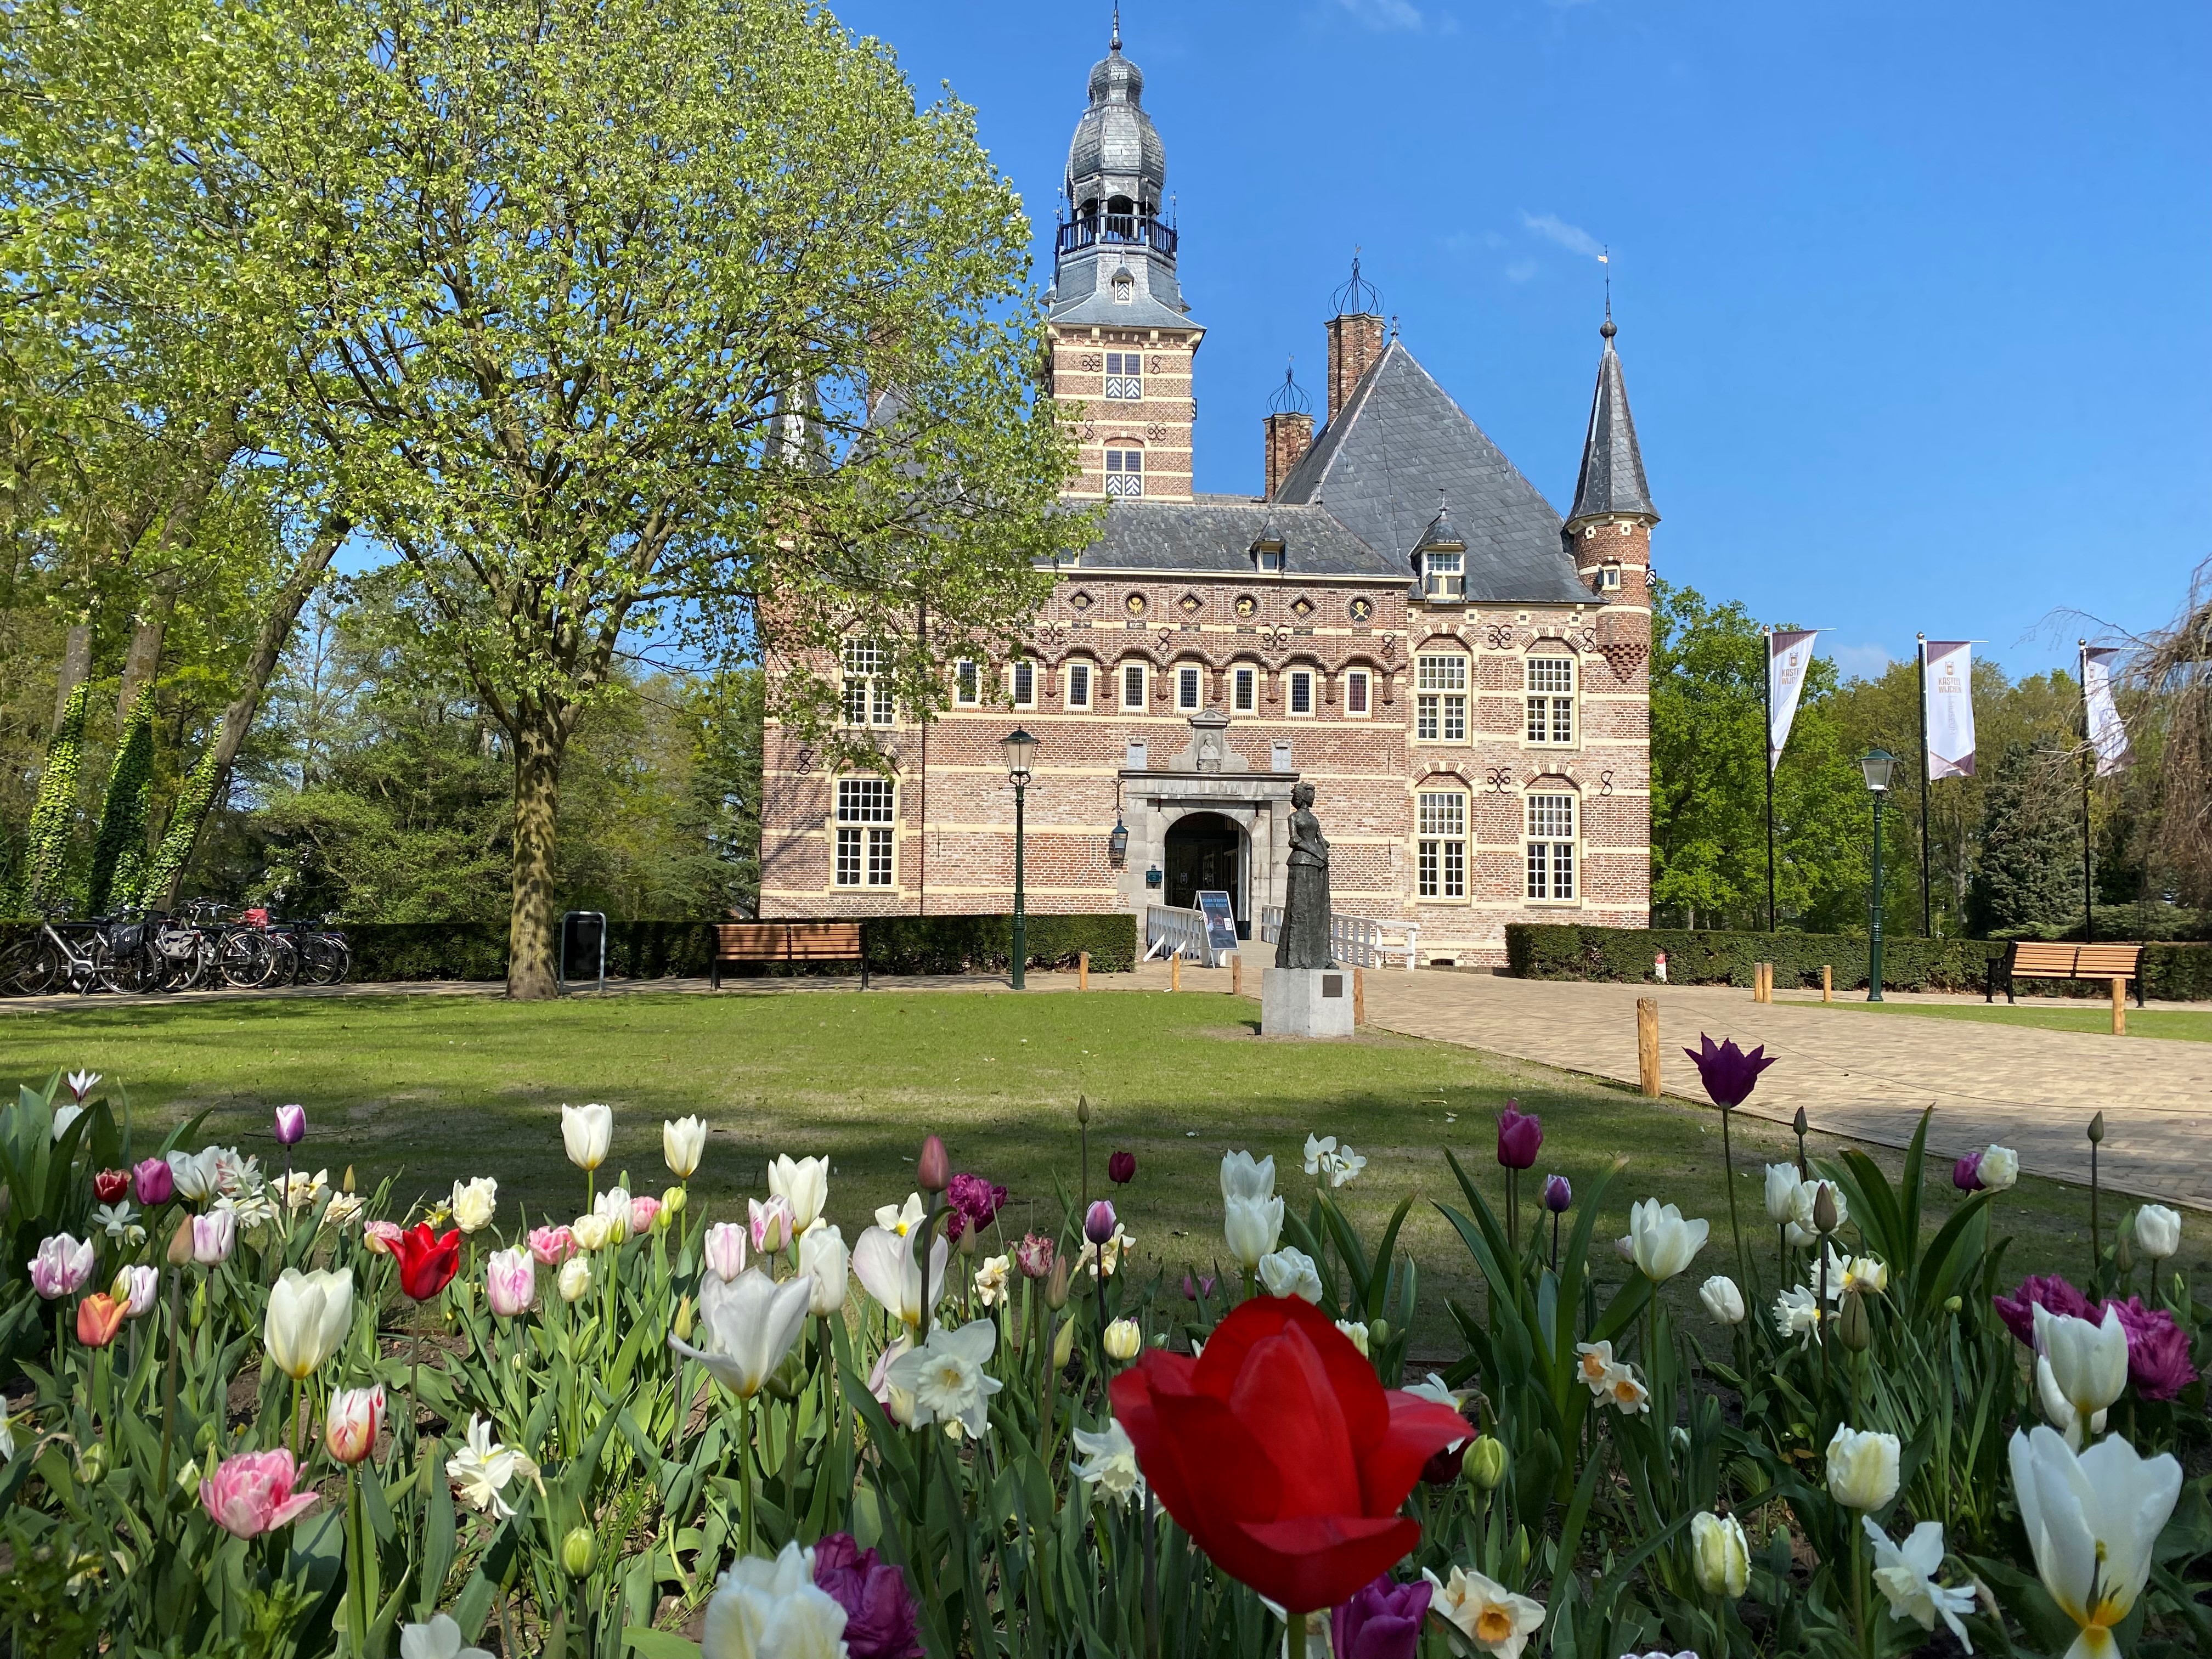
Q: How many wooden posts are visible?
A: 9